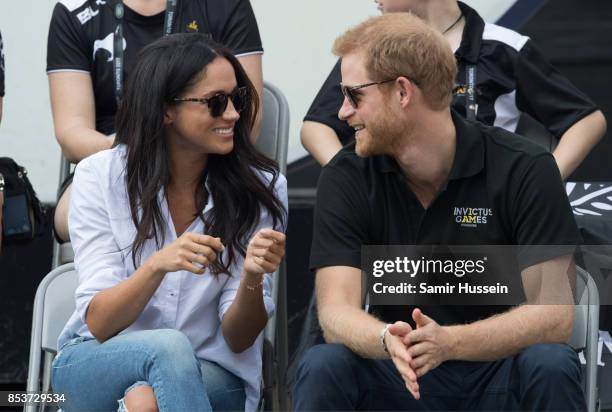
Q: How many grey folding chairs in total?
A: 3